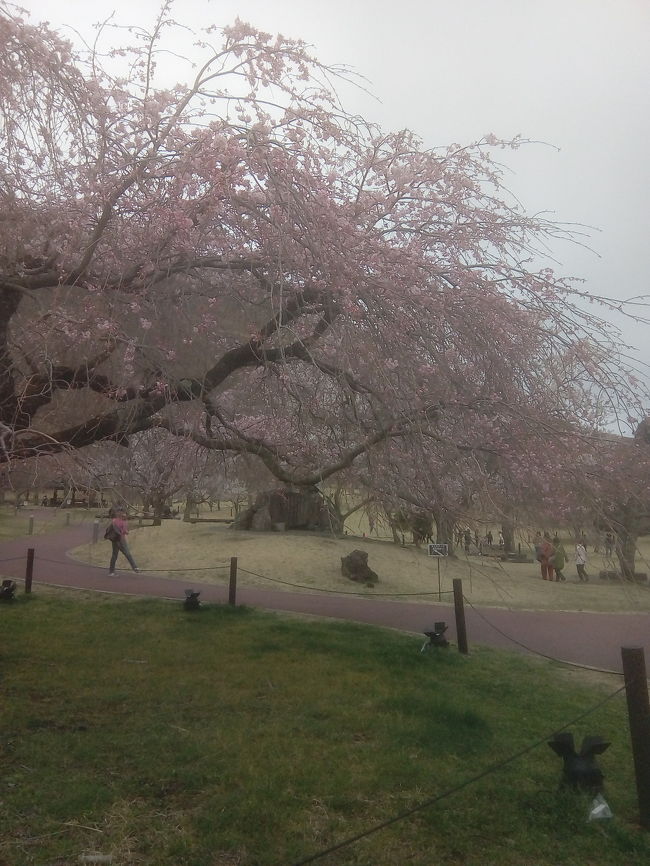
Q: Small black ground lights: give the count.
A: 4